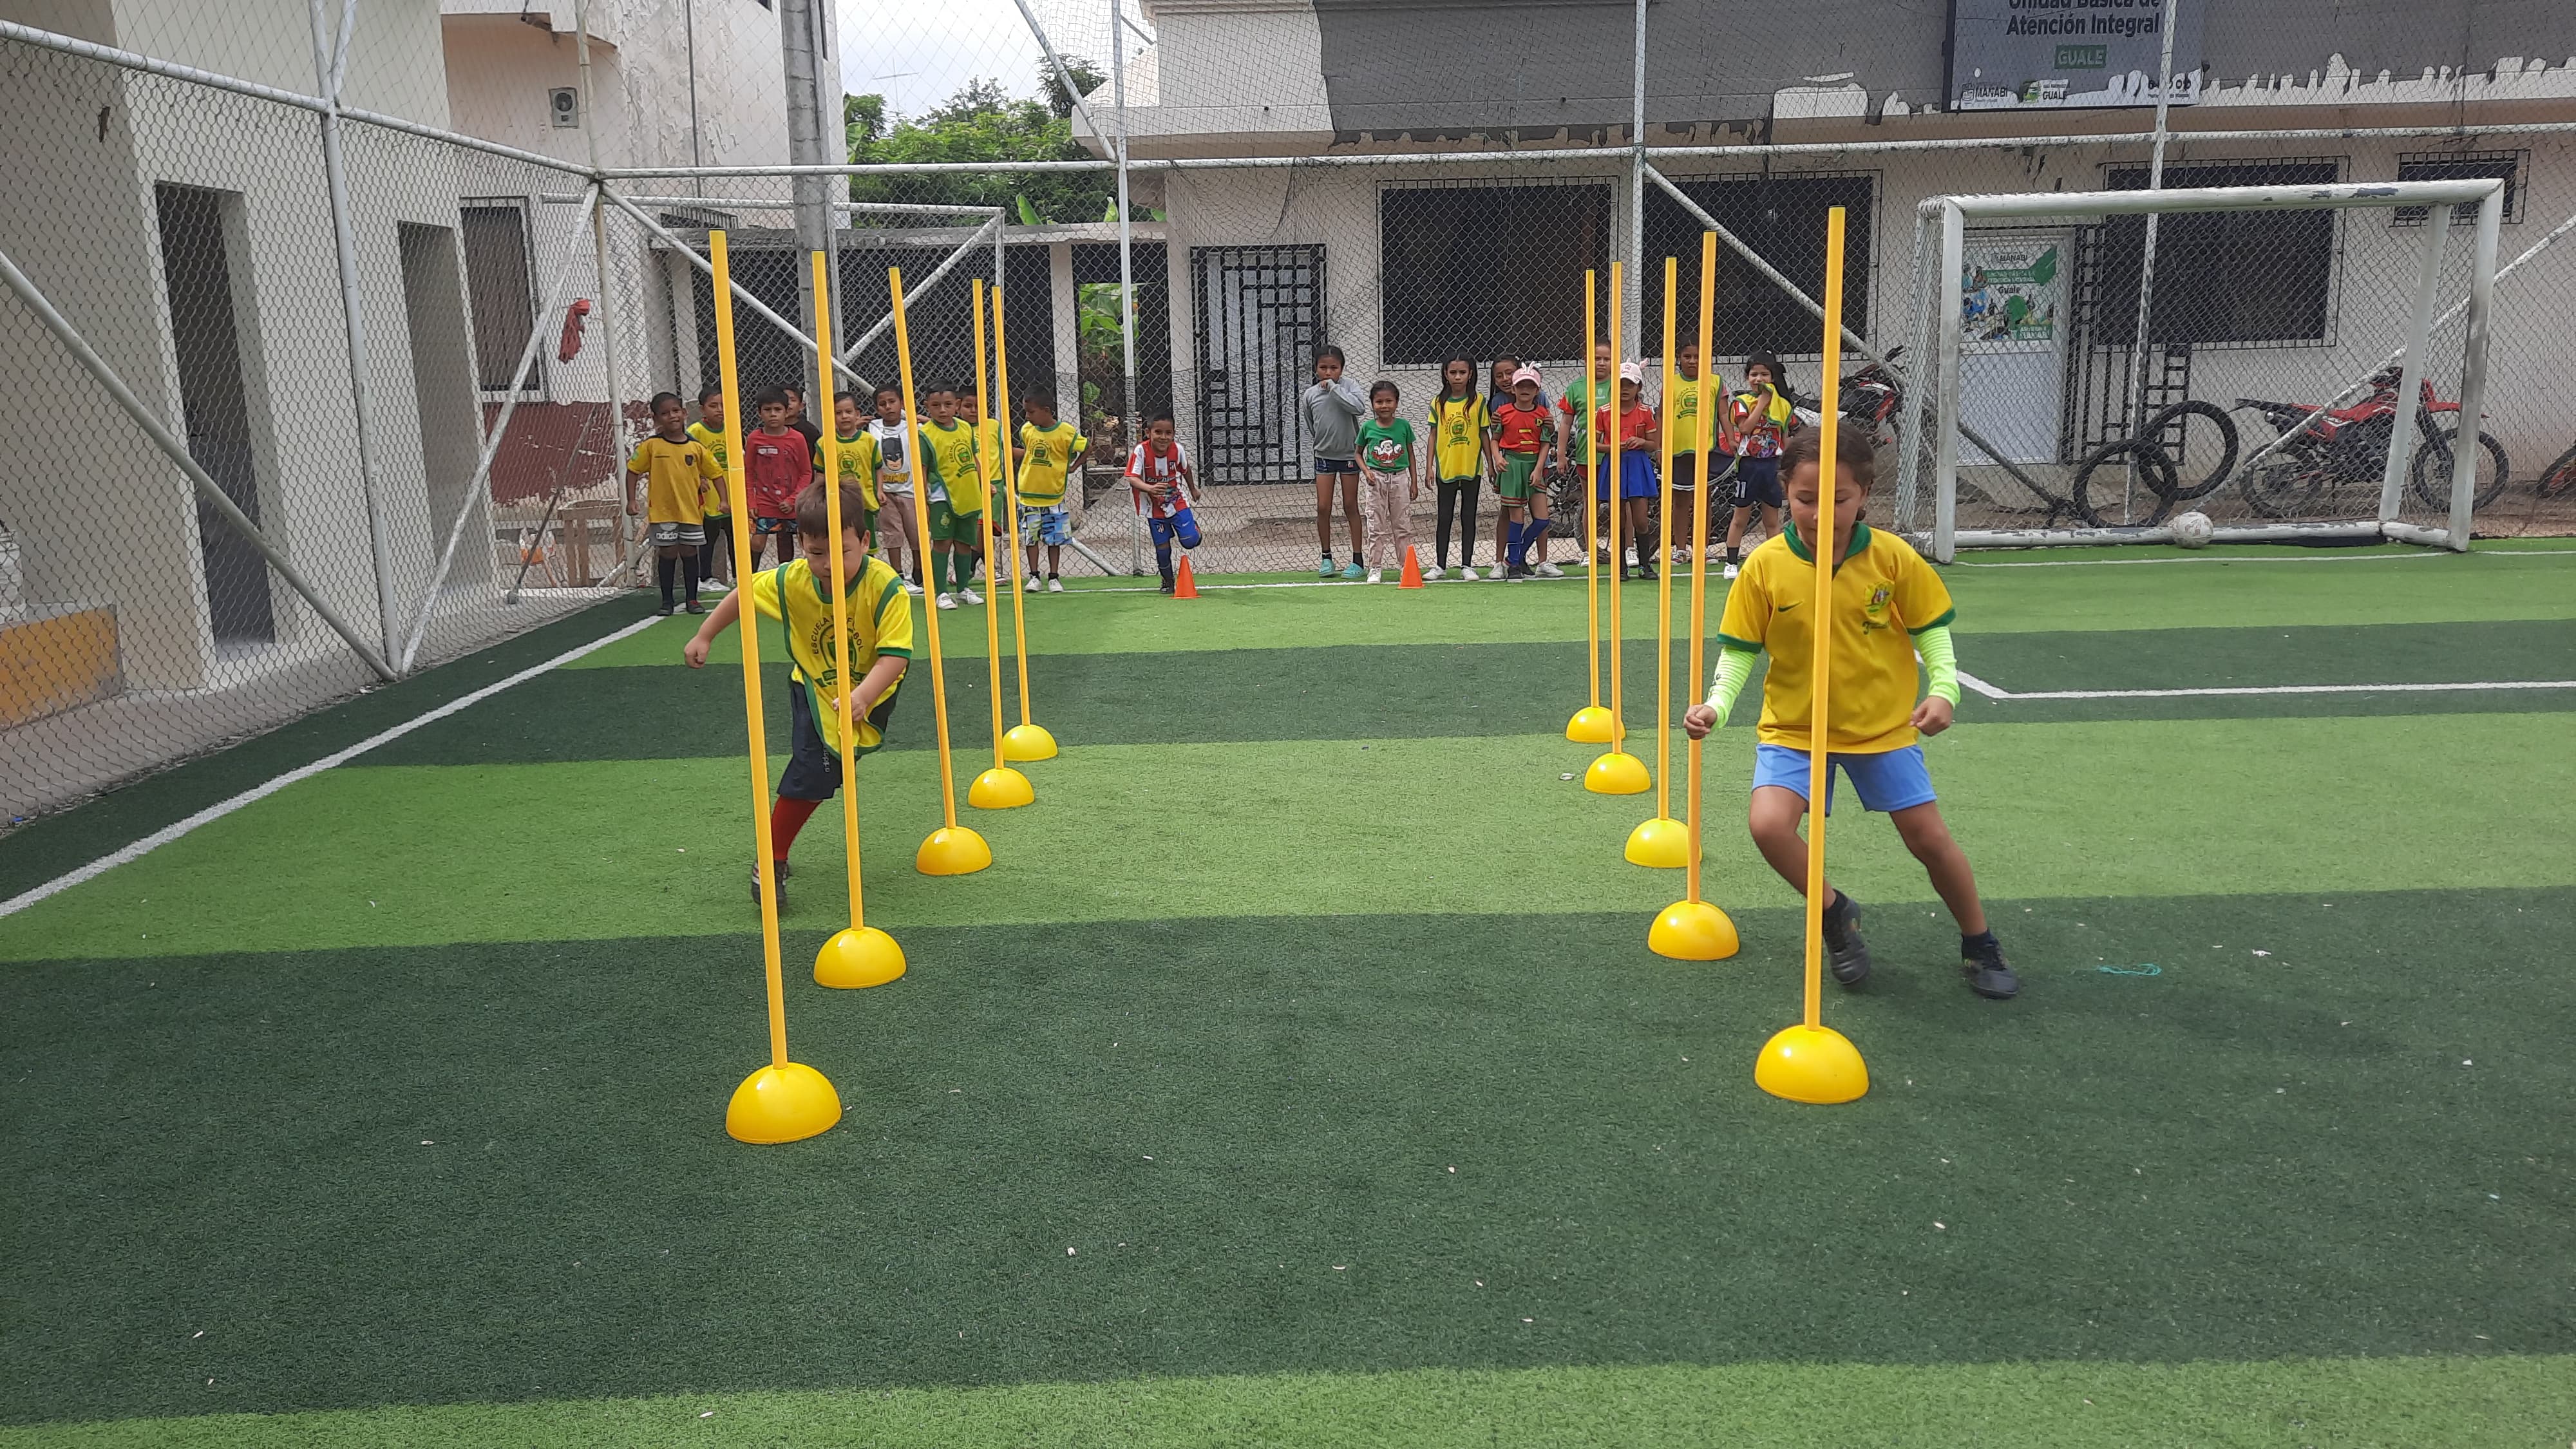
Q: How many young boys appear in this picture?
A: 11